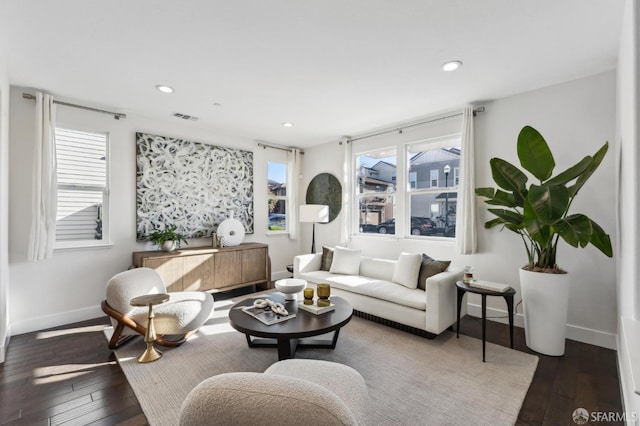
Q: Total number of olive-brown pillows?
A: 2